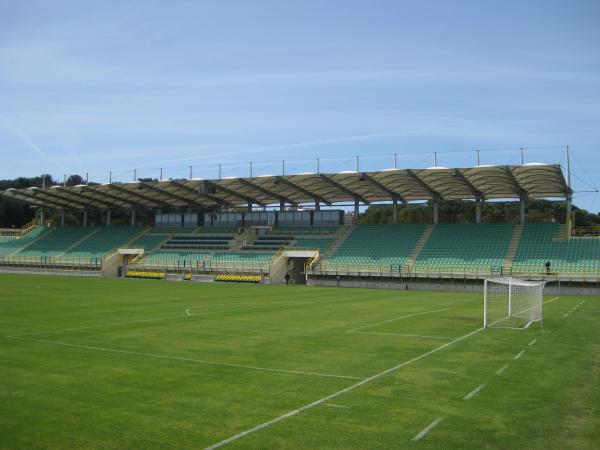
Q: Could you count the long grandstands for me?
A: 1